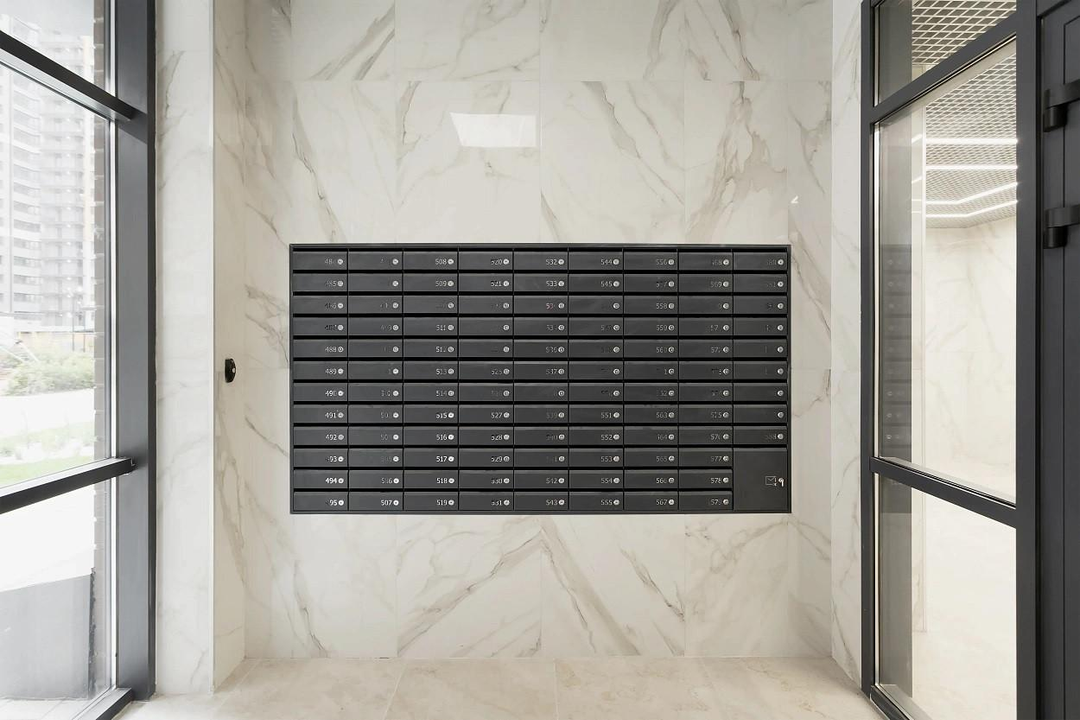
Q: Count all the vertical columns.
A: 9